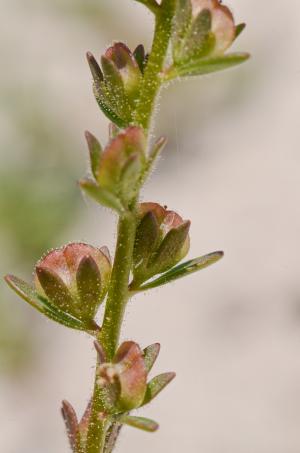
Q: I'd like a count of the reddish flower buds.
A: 6